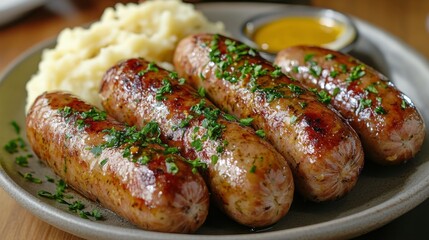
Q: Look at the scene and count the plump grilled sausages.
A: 4